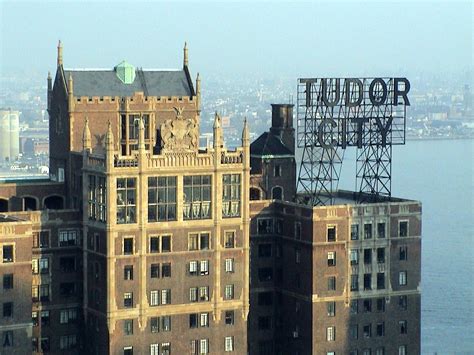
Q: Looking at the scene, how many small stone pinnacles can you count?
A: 10